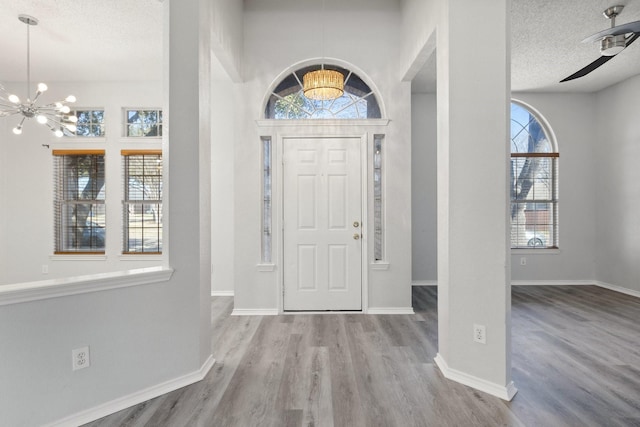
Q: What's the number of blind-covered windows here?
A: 3